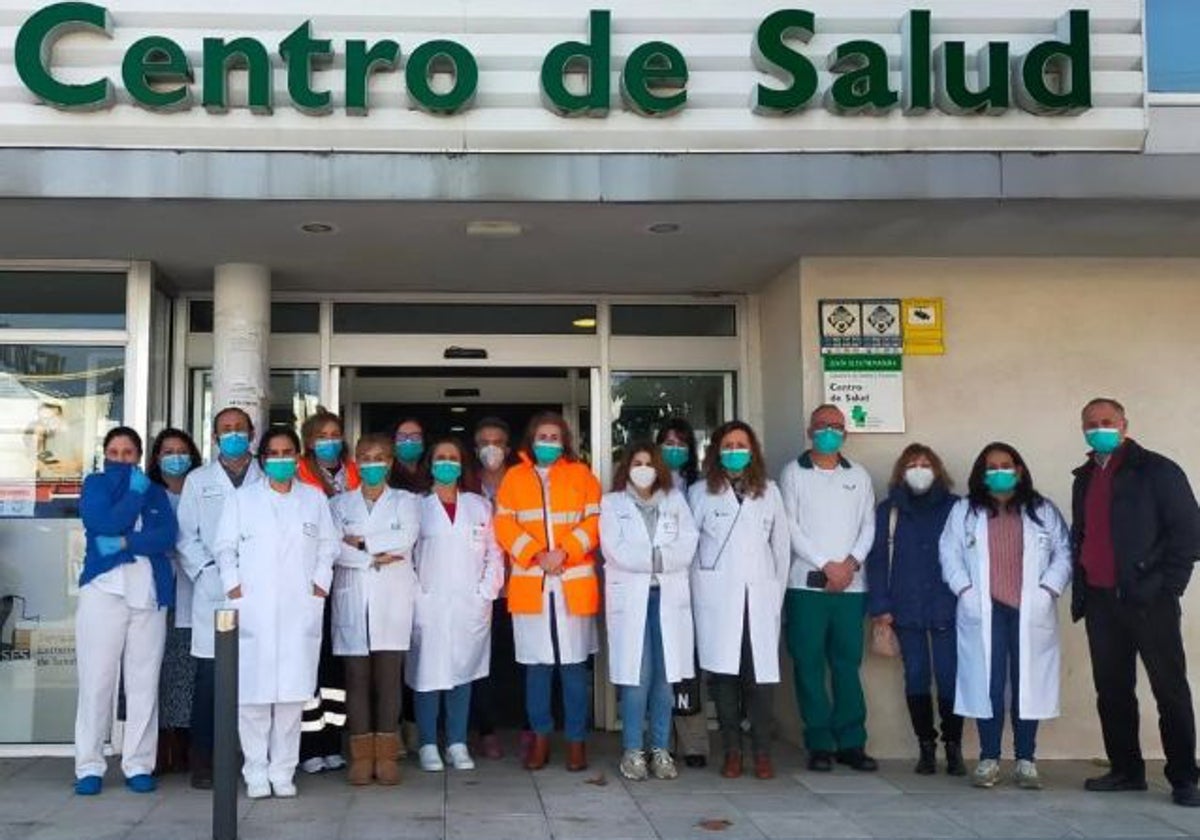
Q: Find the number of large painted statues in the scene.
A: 0